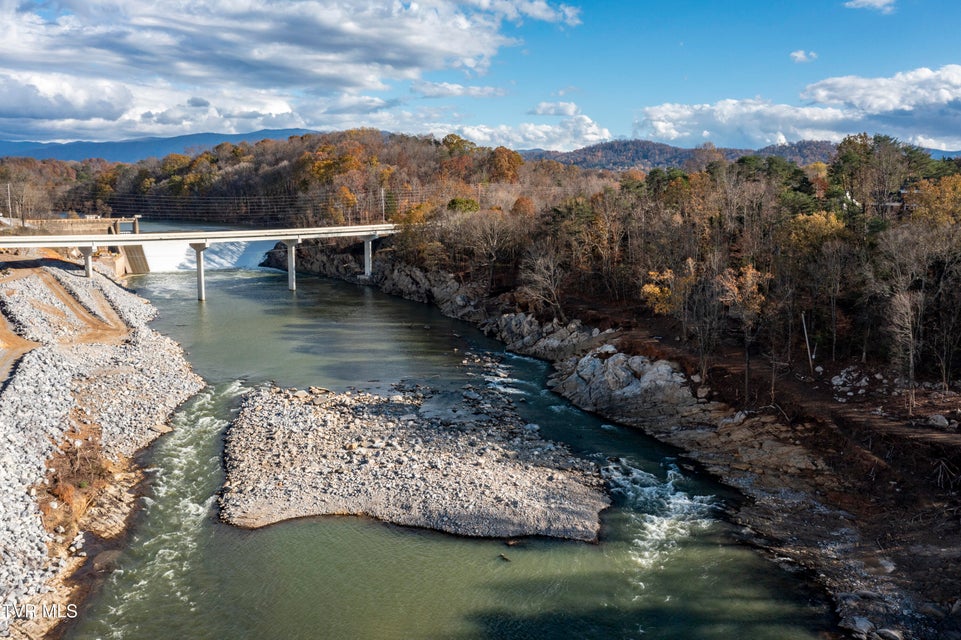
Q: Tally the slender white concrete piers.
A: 4